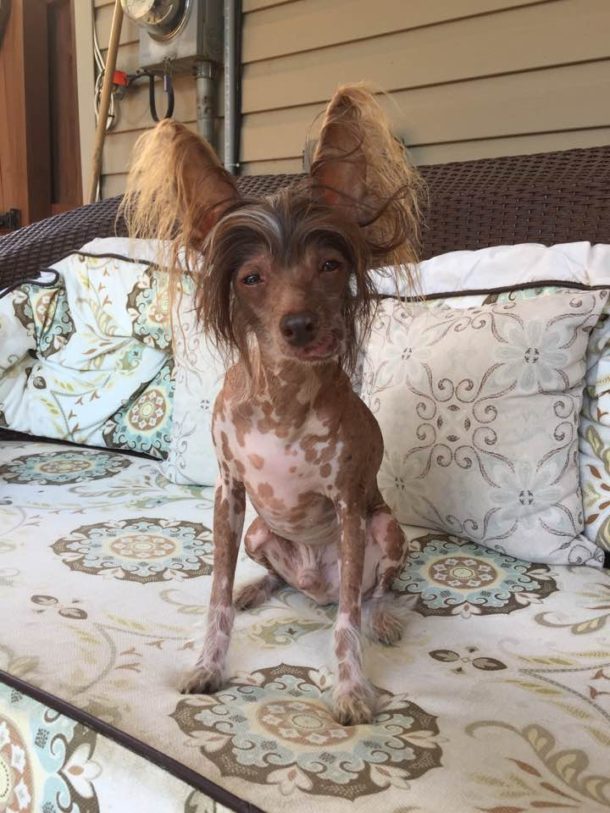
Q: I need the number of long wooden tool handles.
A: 1